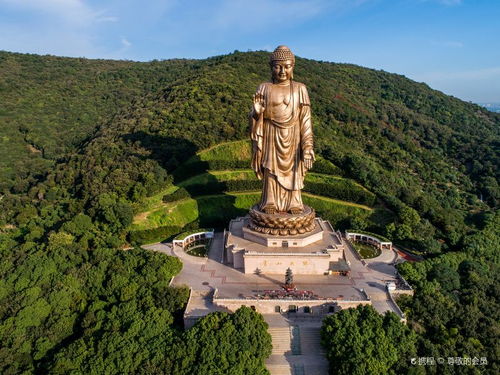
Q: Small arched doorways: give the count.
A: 5